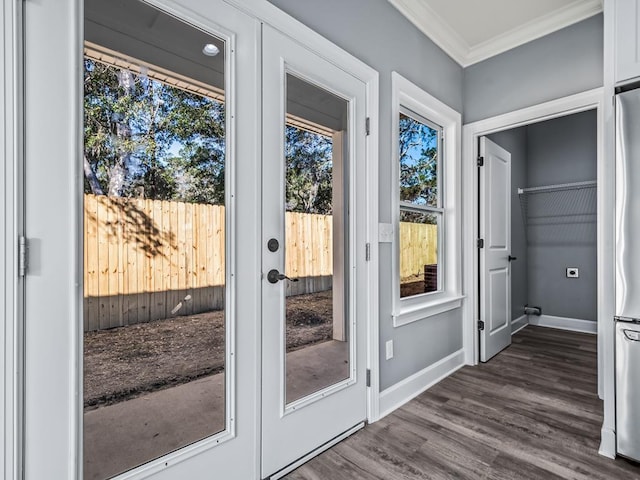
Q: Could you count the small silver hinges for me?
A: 4